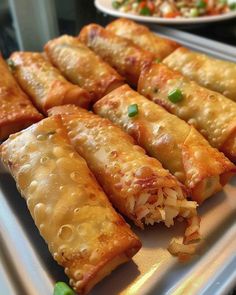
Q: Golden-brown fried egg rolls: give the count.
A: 10